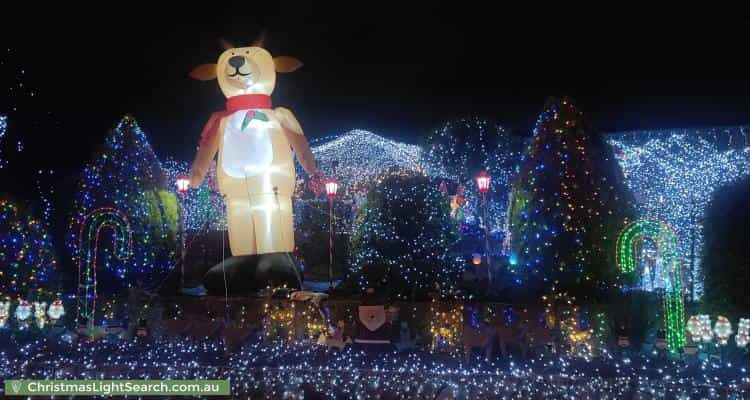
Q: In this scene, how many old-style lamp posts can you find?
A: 3